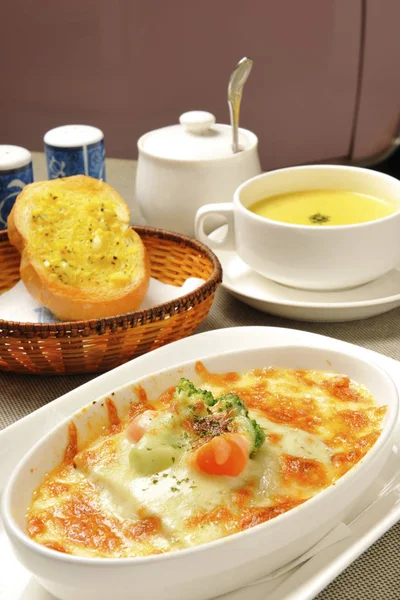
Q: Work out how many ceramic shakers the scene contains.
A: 2